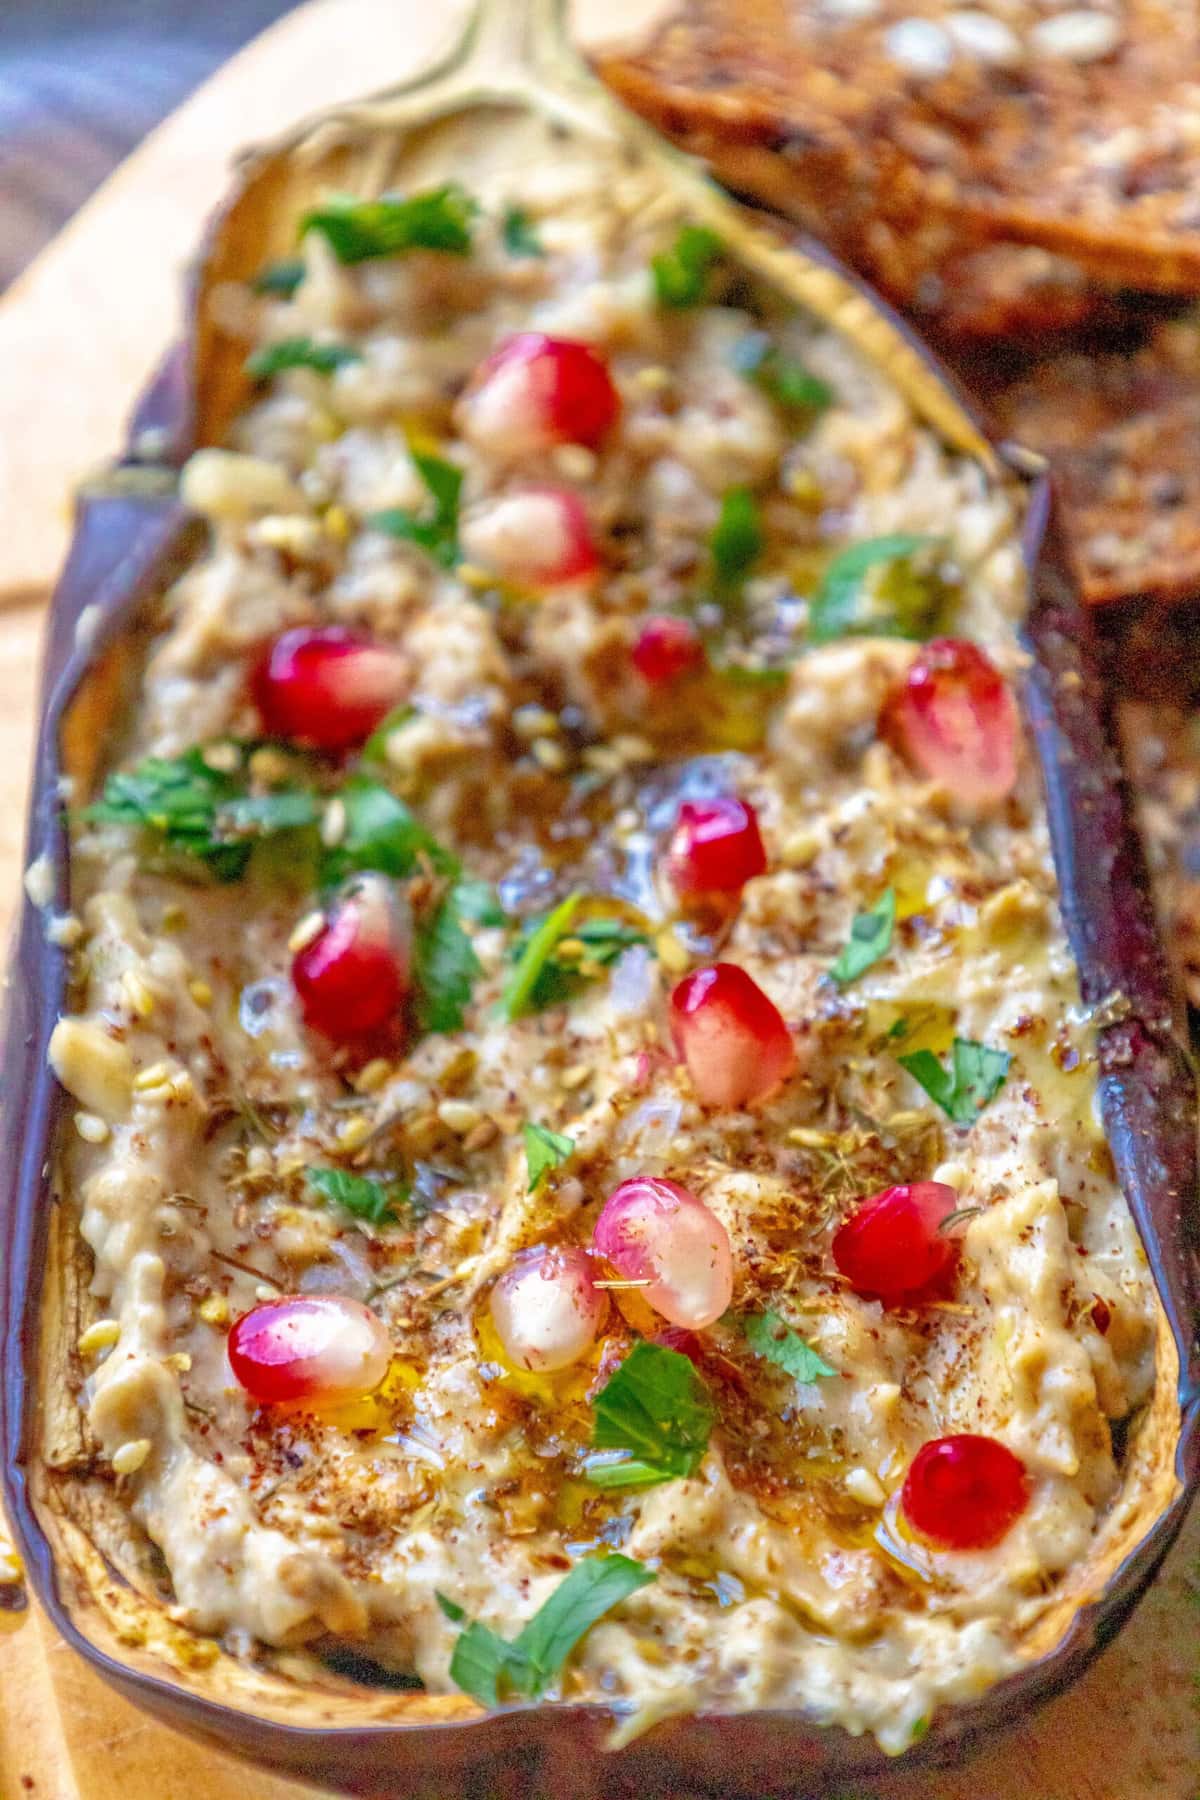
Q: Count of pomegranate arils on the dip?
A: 13